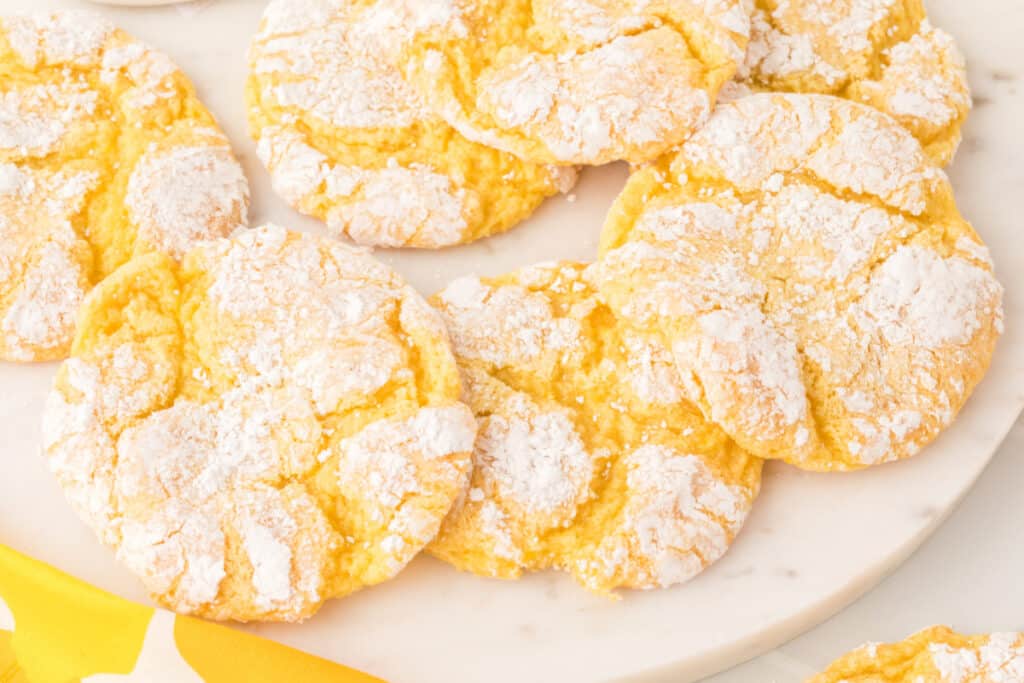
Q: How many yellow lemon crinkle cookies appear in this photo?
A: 8